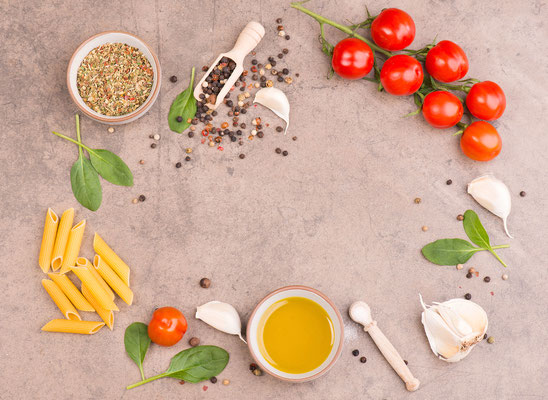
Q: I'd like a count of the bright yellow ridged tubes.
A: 11